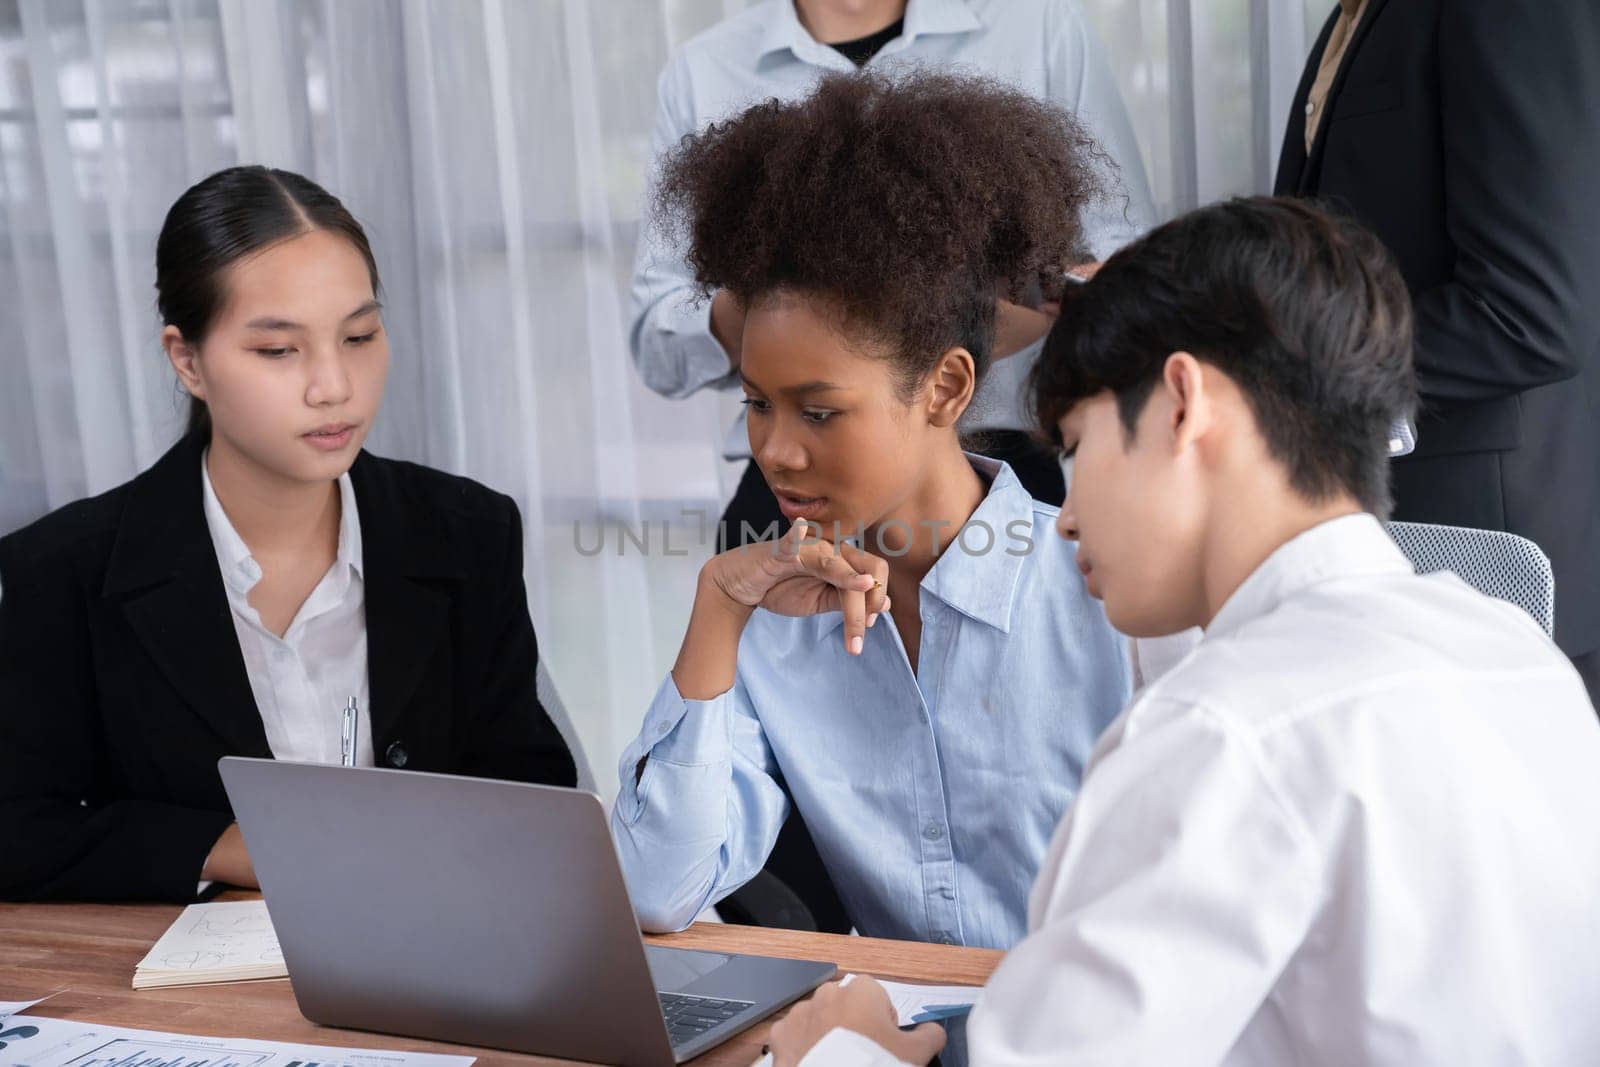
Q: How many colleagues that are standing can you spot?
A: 2